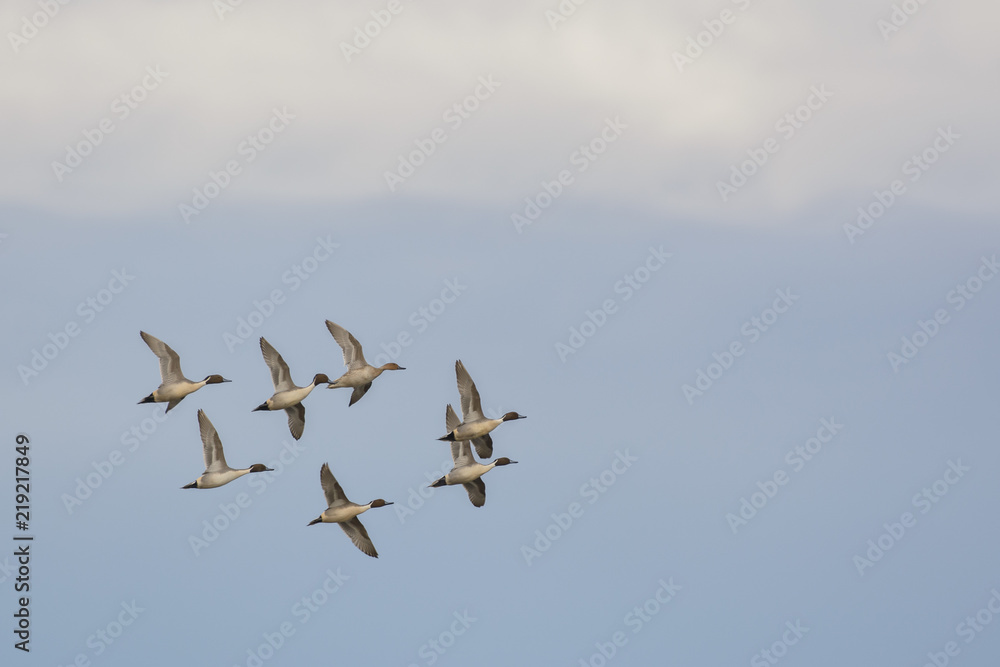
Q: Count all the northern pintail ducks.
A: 7